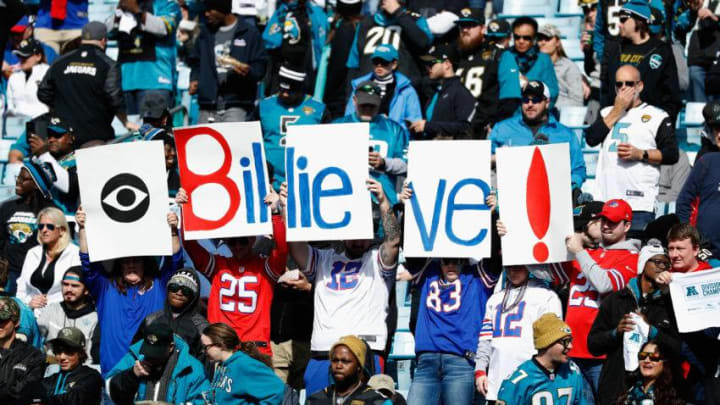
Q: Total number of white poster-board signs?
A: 5